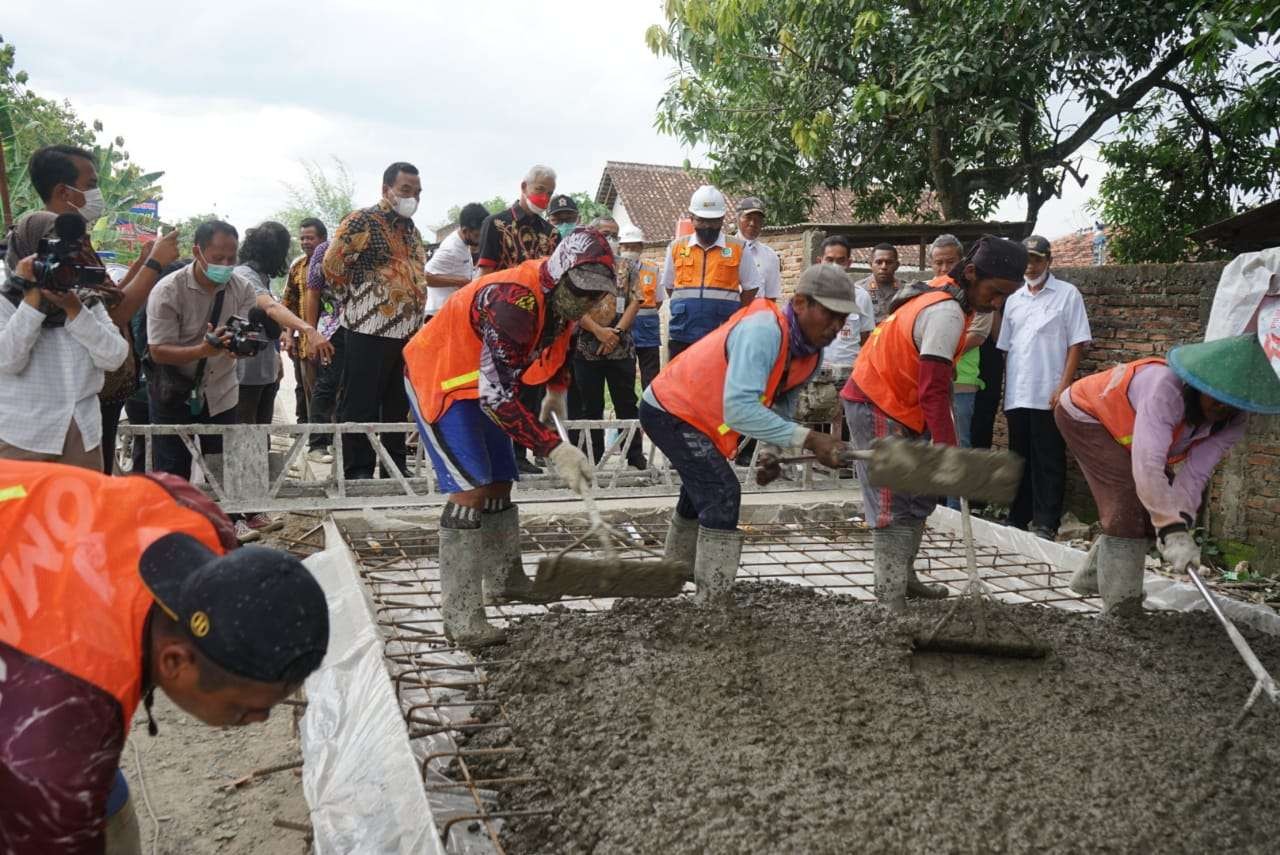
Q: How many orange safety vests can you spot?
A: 7